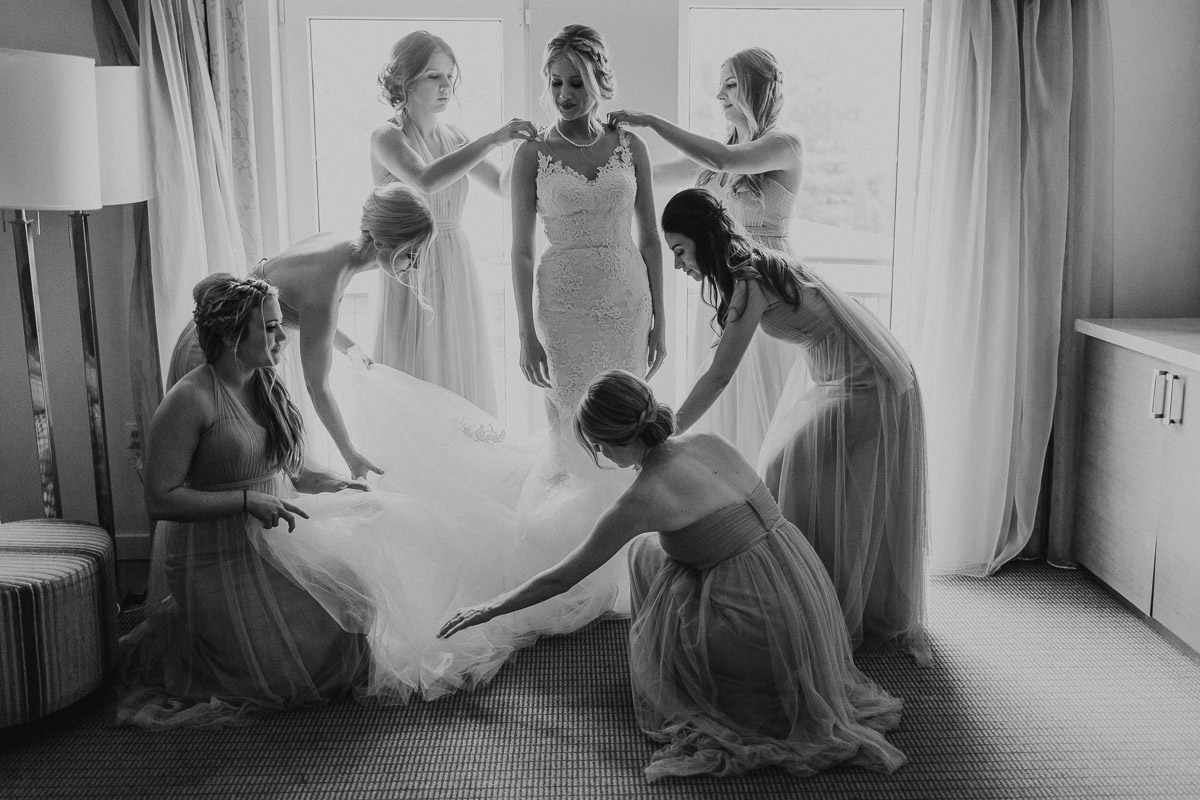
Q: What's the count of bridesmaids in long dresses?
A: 6